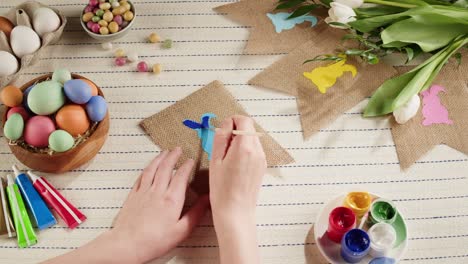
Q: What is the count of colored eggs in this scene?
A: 12